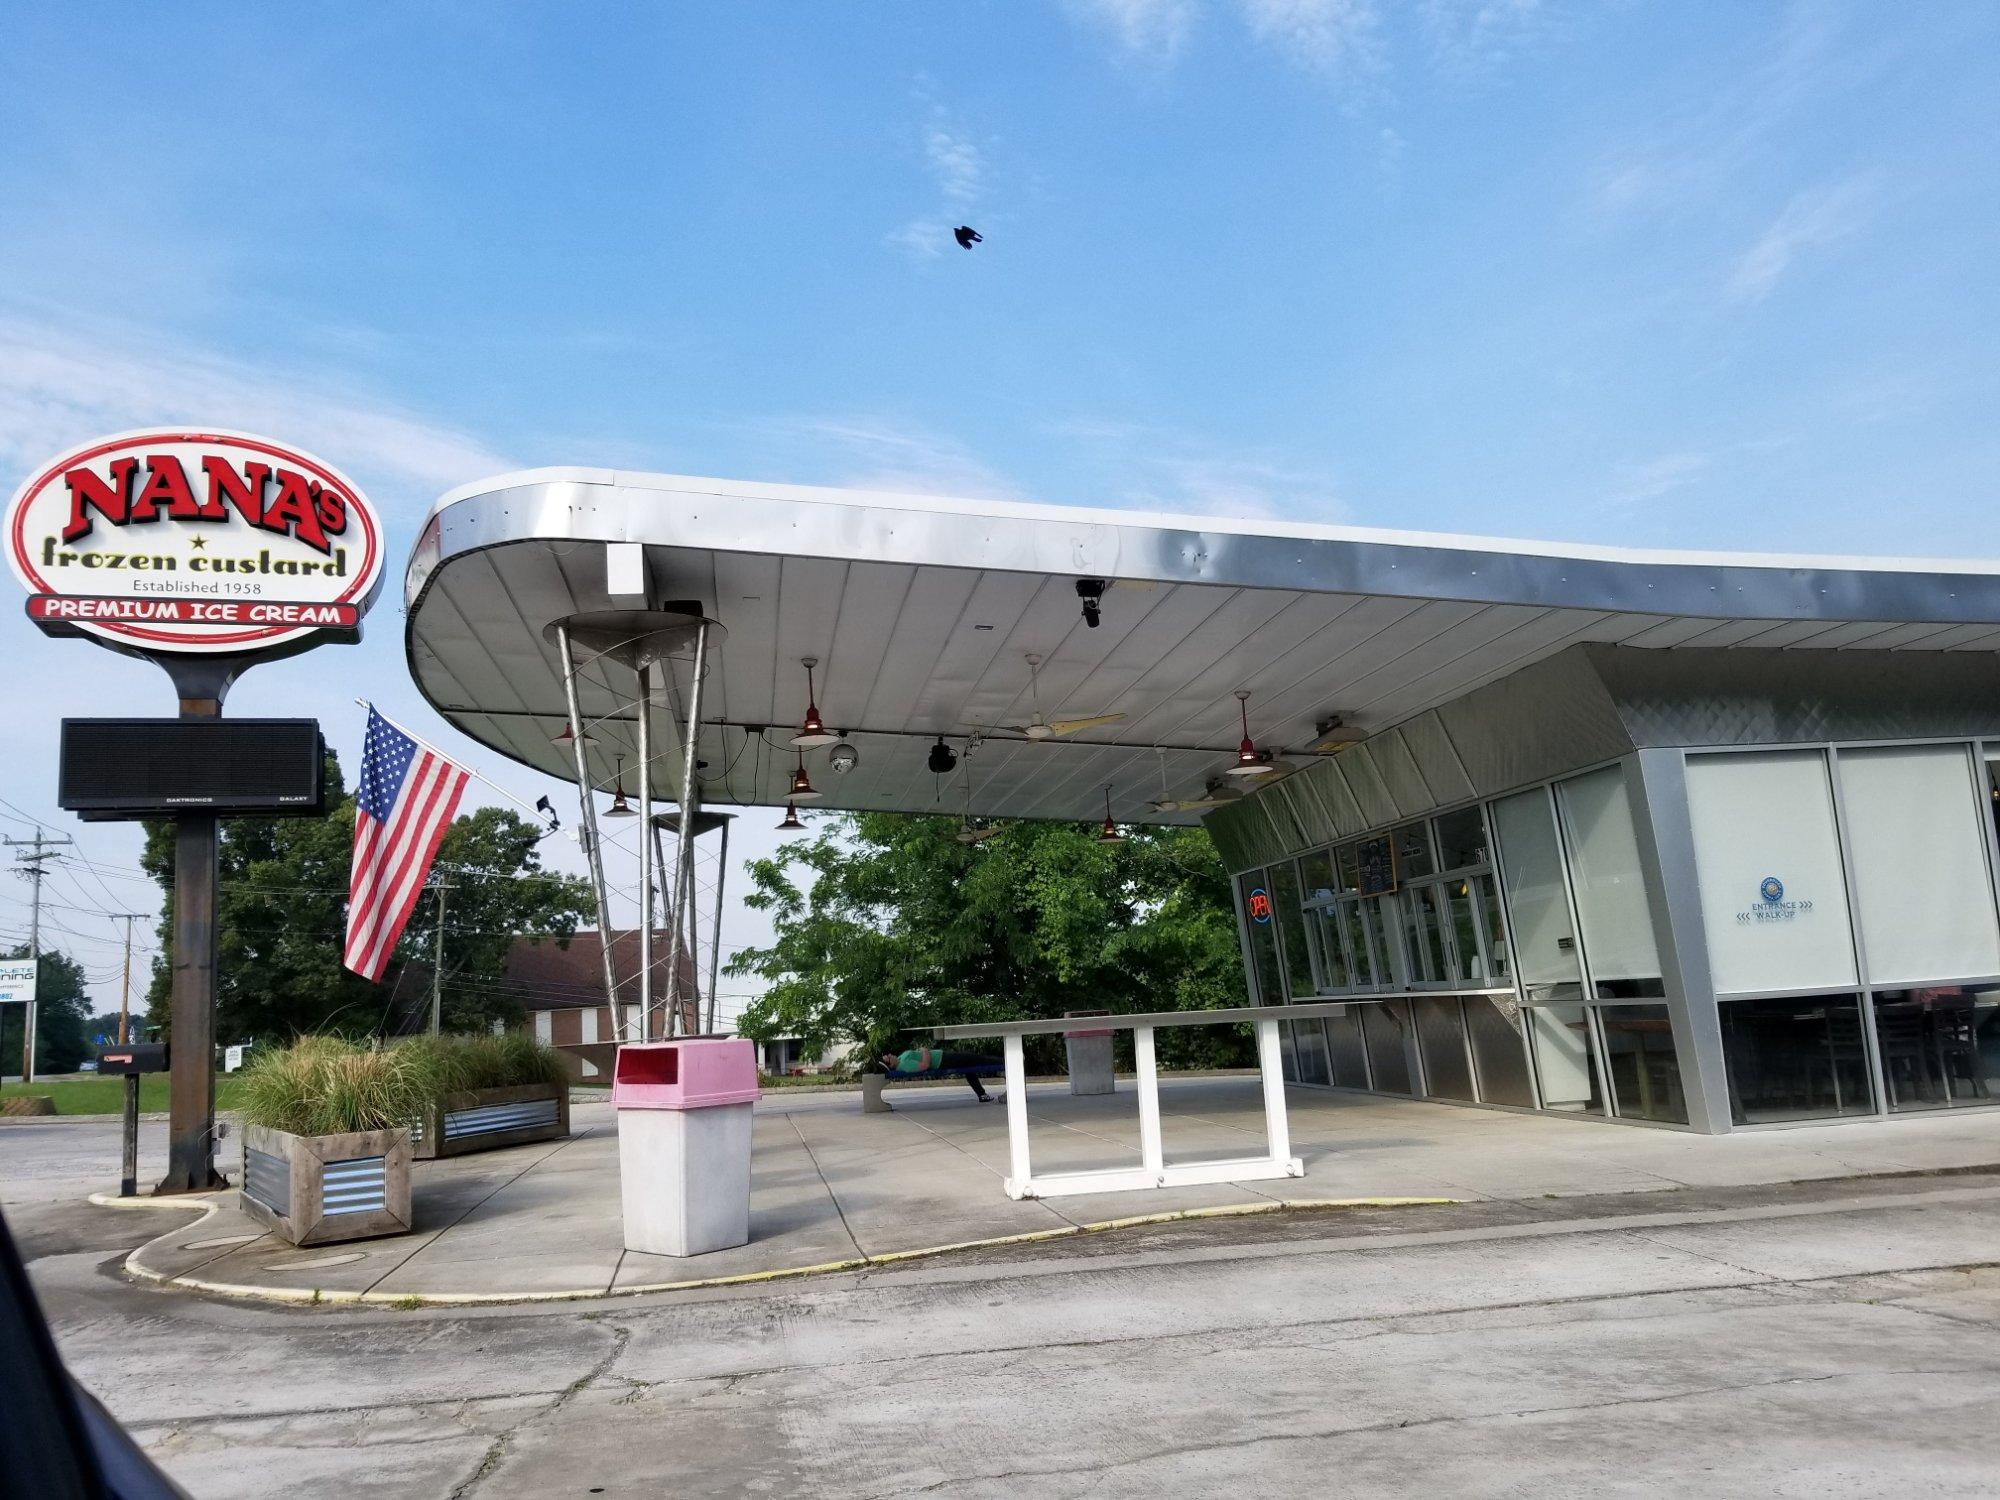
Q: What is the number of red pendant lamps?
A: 7